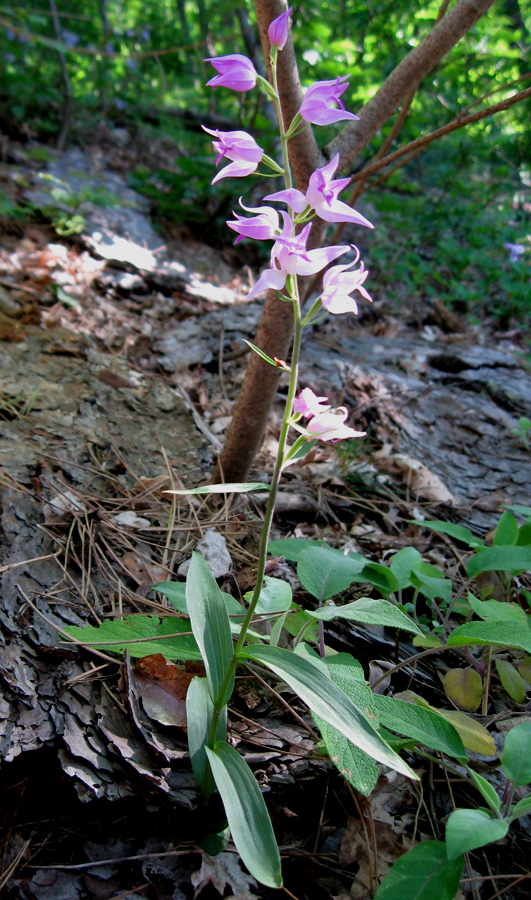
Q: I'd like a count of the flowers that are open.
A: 9